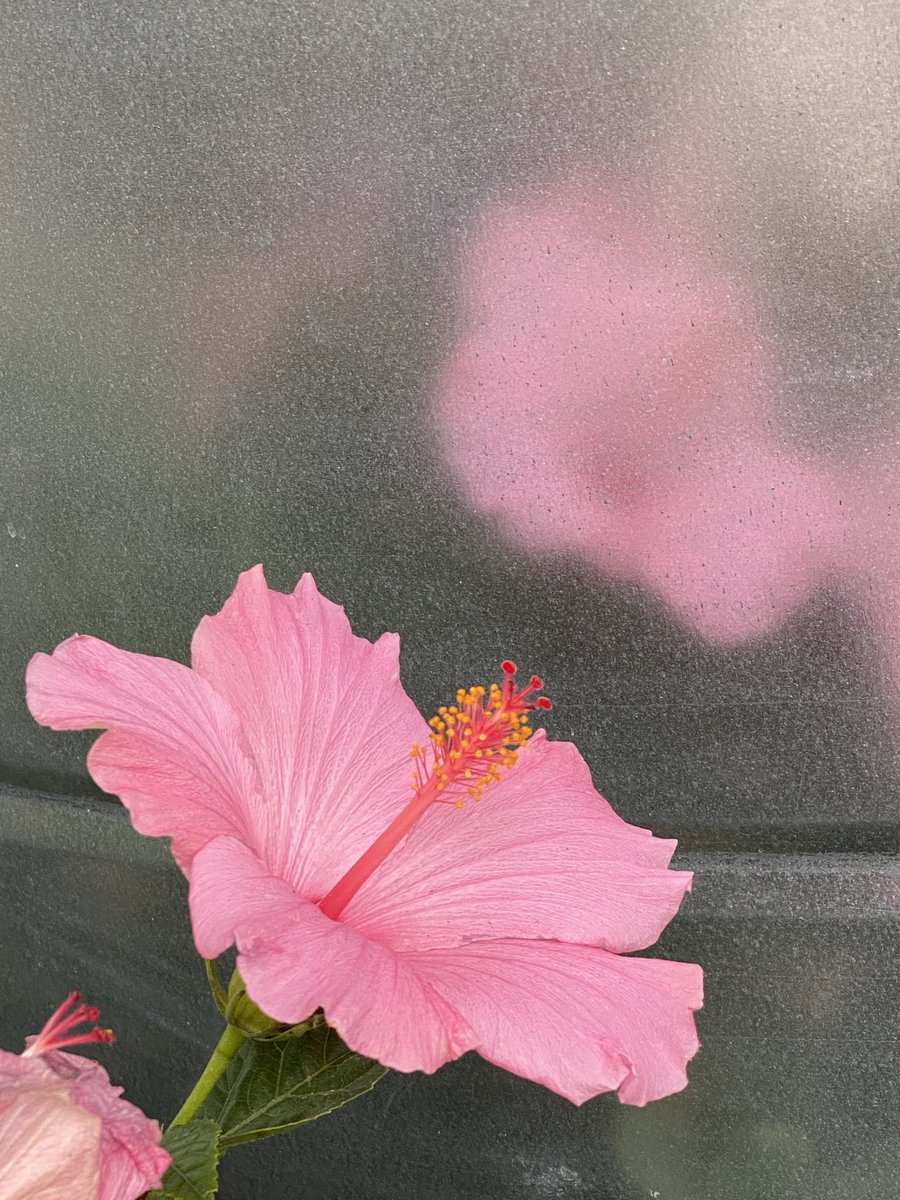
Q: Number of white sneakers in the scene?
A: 0